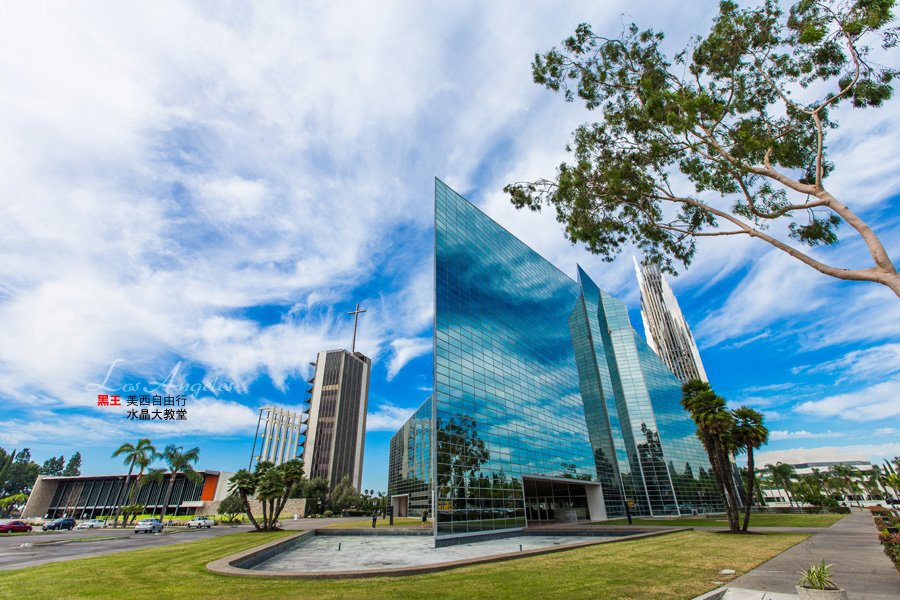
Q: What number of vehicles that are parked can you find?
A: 5